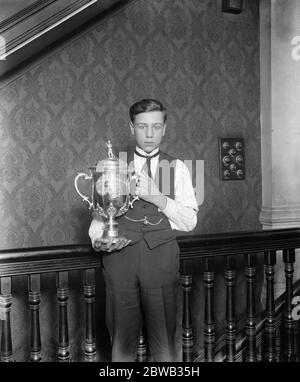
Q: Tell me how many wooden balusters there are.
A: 11